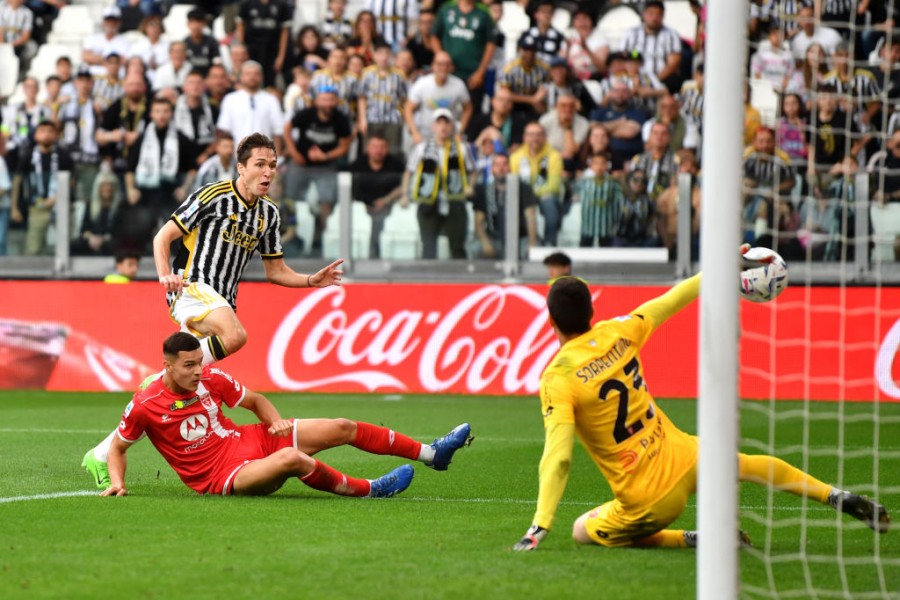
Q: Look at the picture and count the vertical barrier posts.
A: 5